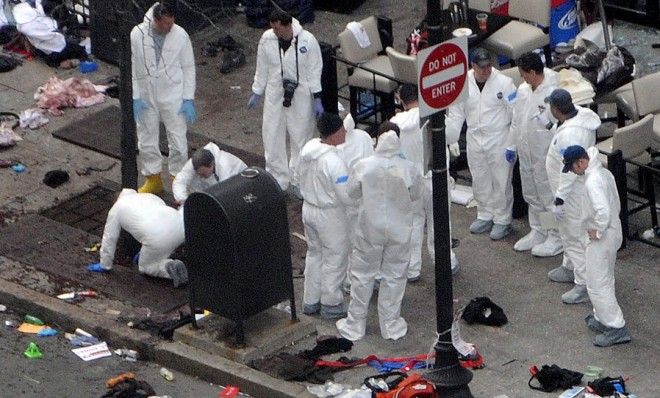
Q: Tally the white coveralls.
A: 12